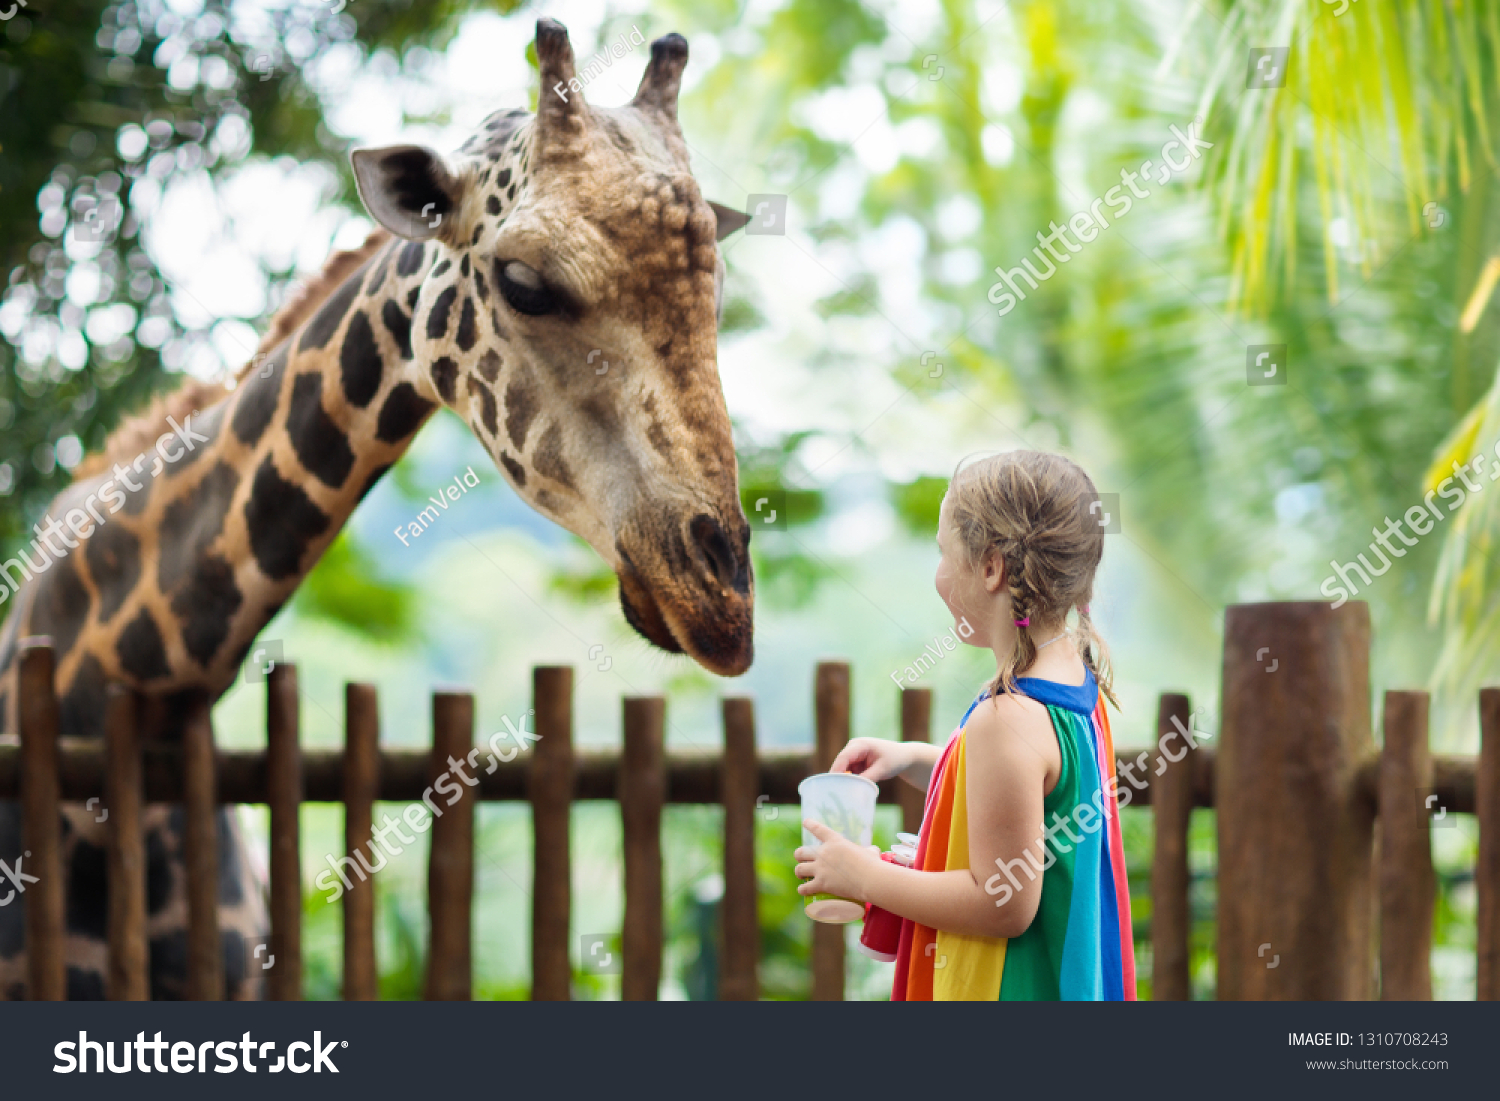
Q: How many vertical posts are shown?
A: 15